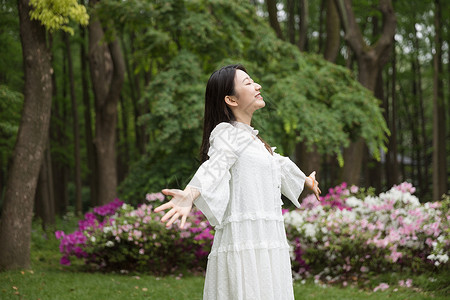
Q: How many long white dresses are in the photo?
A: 1